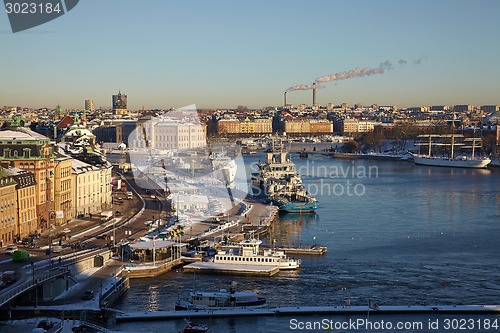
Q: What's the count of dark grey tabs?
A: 2